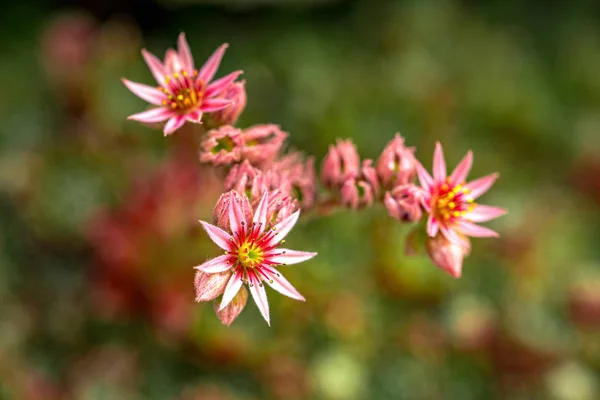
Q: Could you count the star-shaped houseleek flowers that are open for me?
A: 3